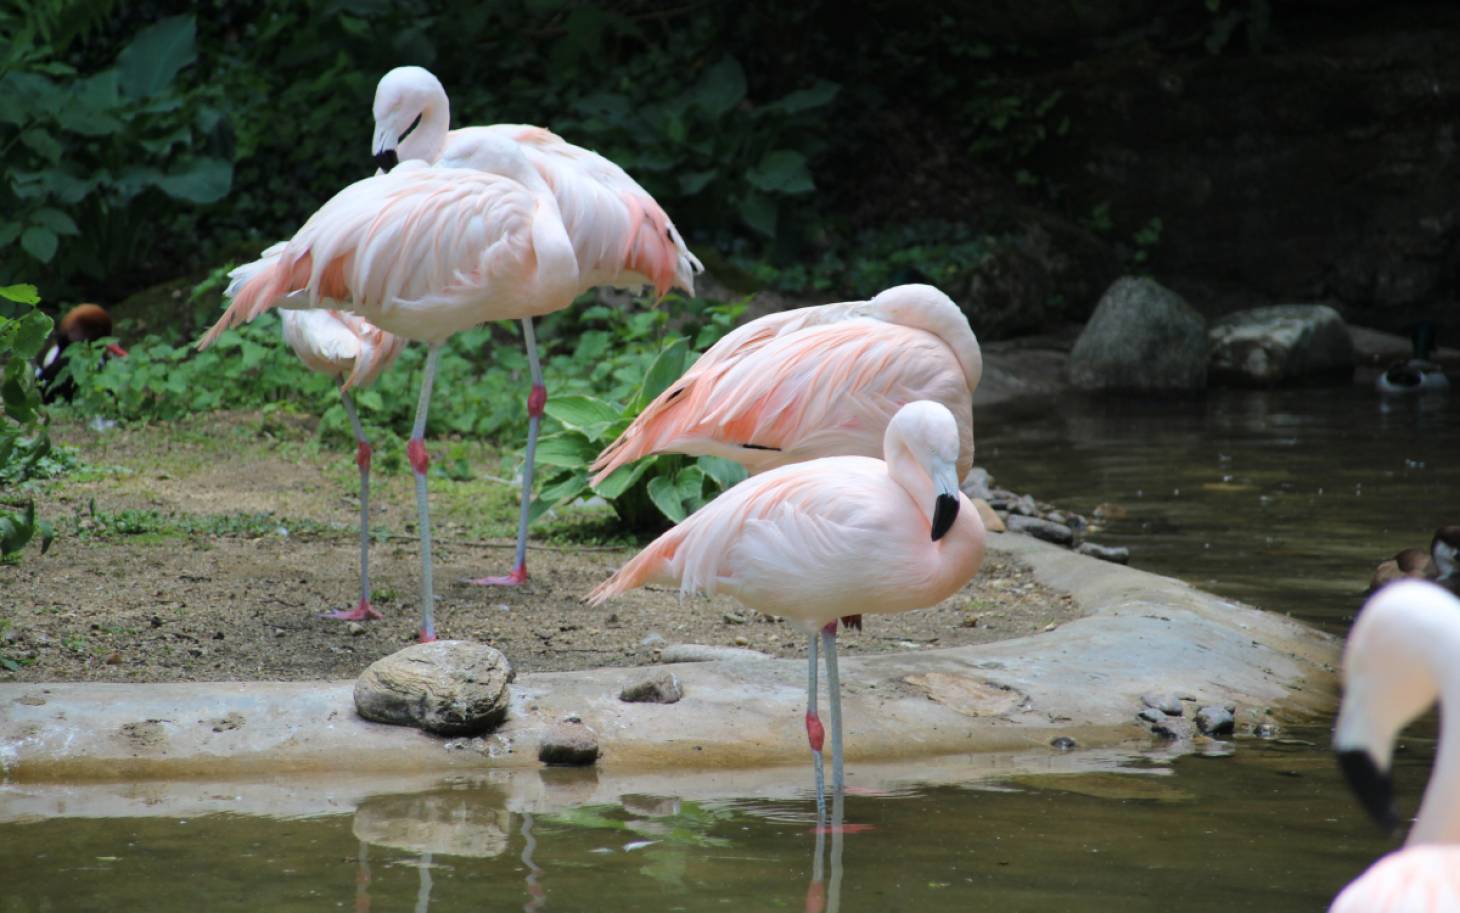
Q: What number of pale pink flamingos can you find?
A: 6